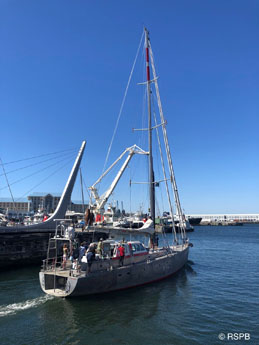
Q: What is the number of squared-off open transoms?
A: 1